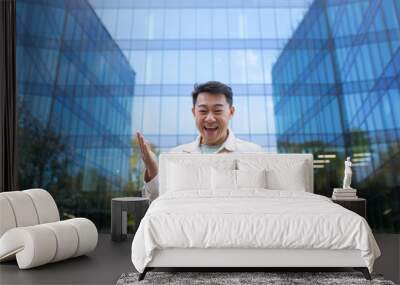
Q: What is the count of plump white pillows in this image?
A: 4